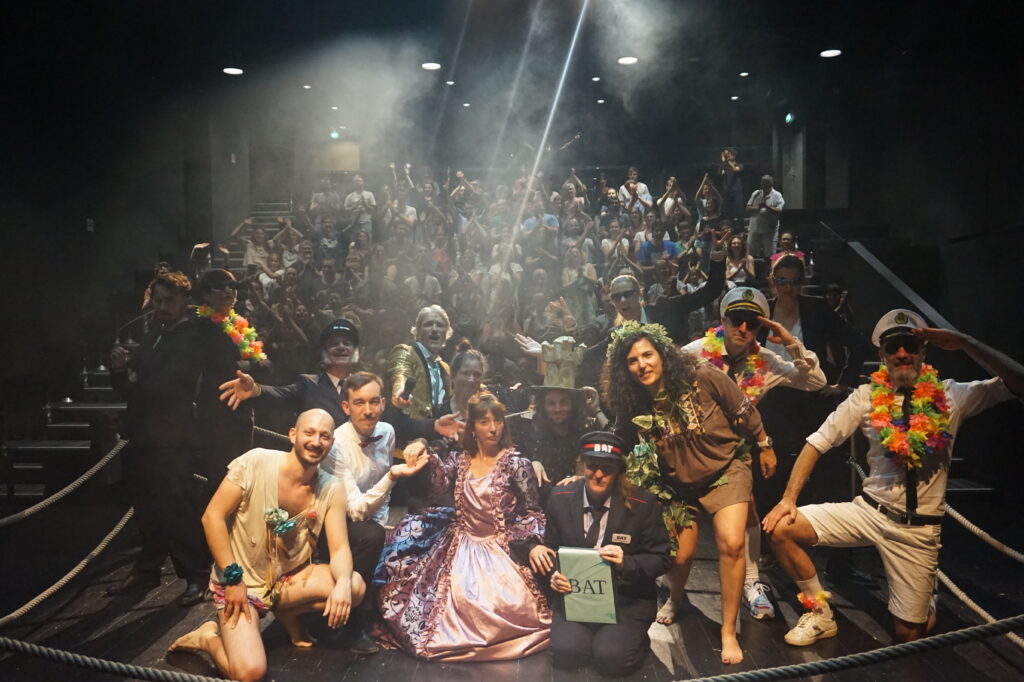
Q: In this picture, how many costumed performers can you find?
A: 15